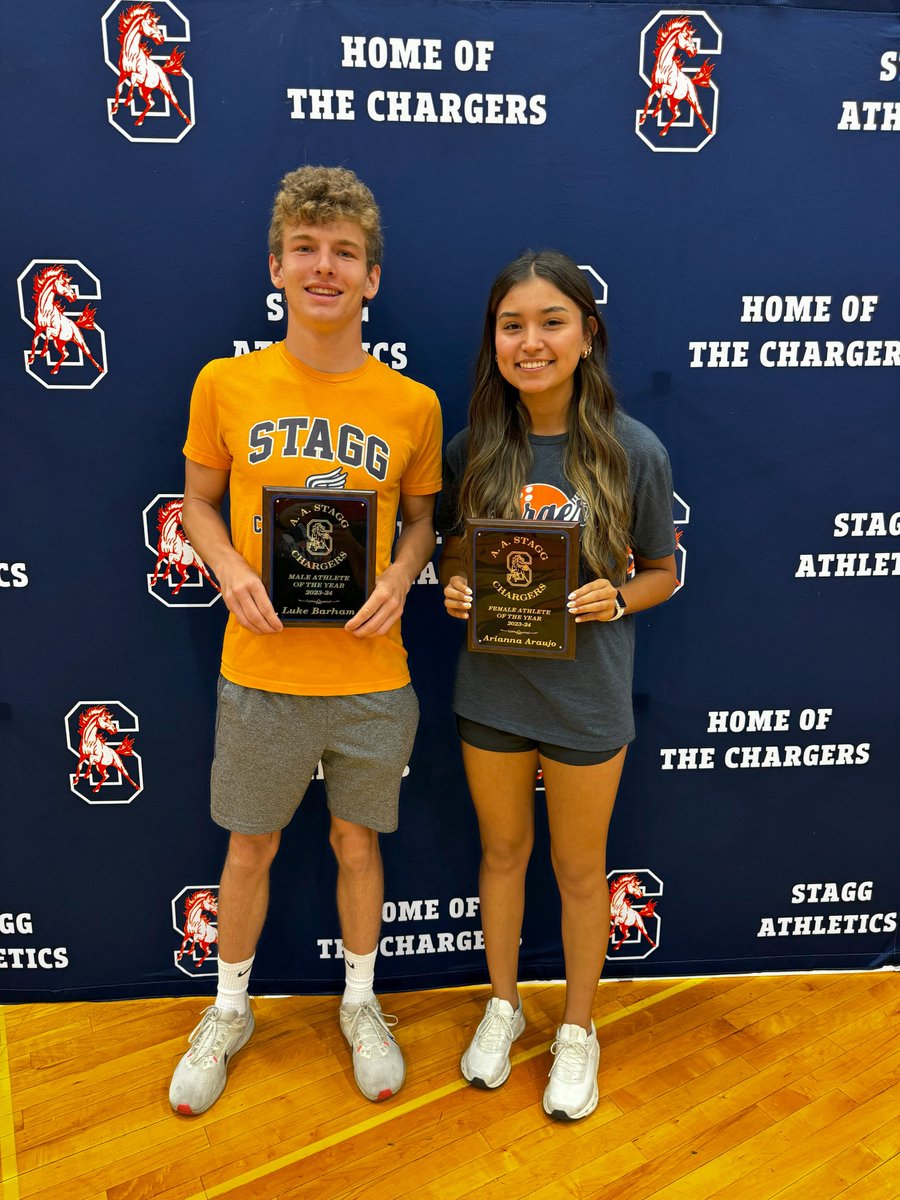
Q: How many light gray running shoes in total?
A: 2